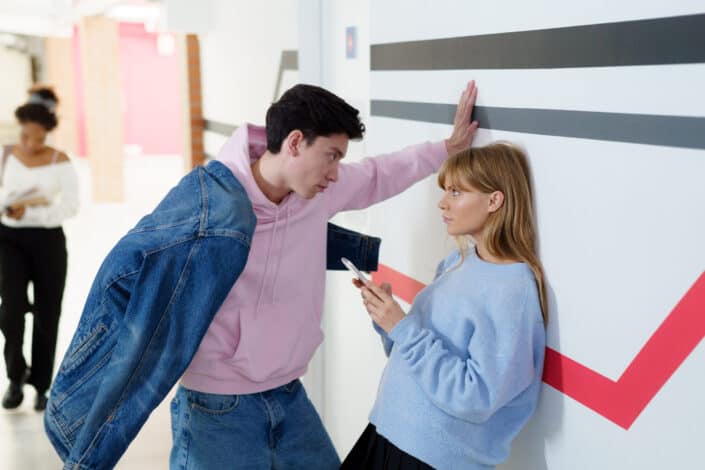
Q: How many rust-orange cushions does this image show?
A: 0